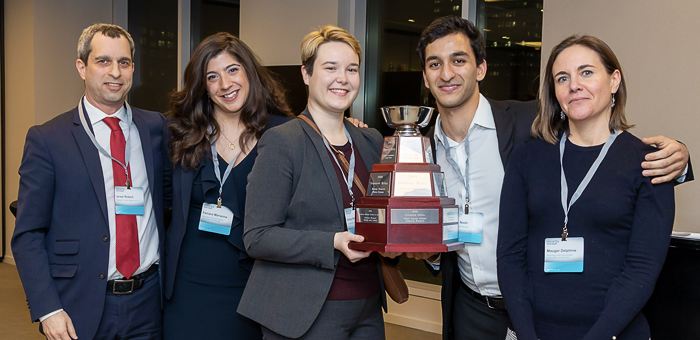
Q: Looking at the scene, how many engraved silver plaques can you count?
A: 10